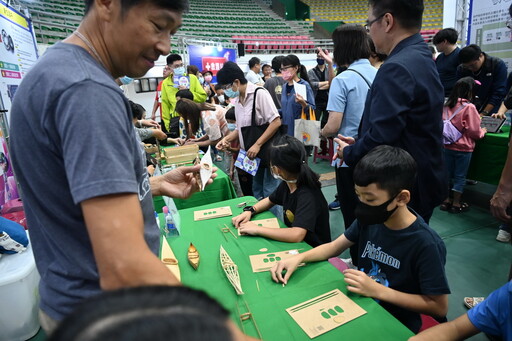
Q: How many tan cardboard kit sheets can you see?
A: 4